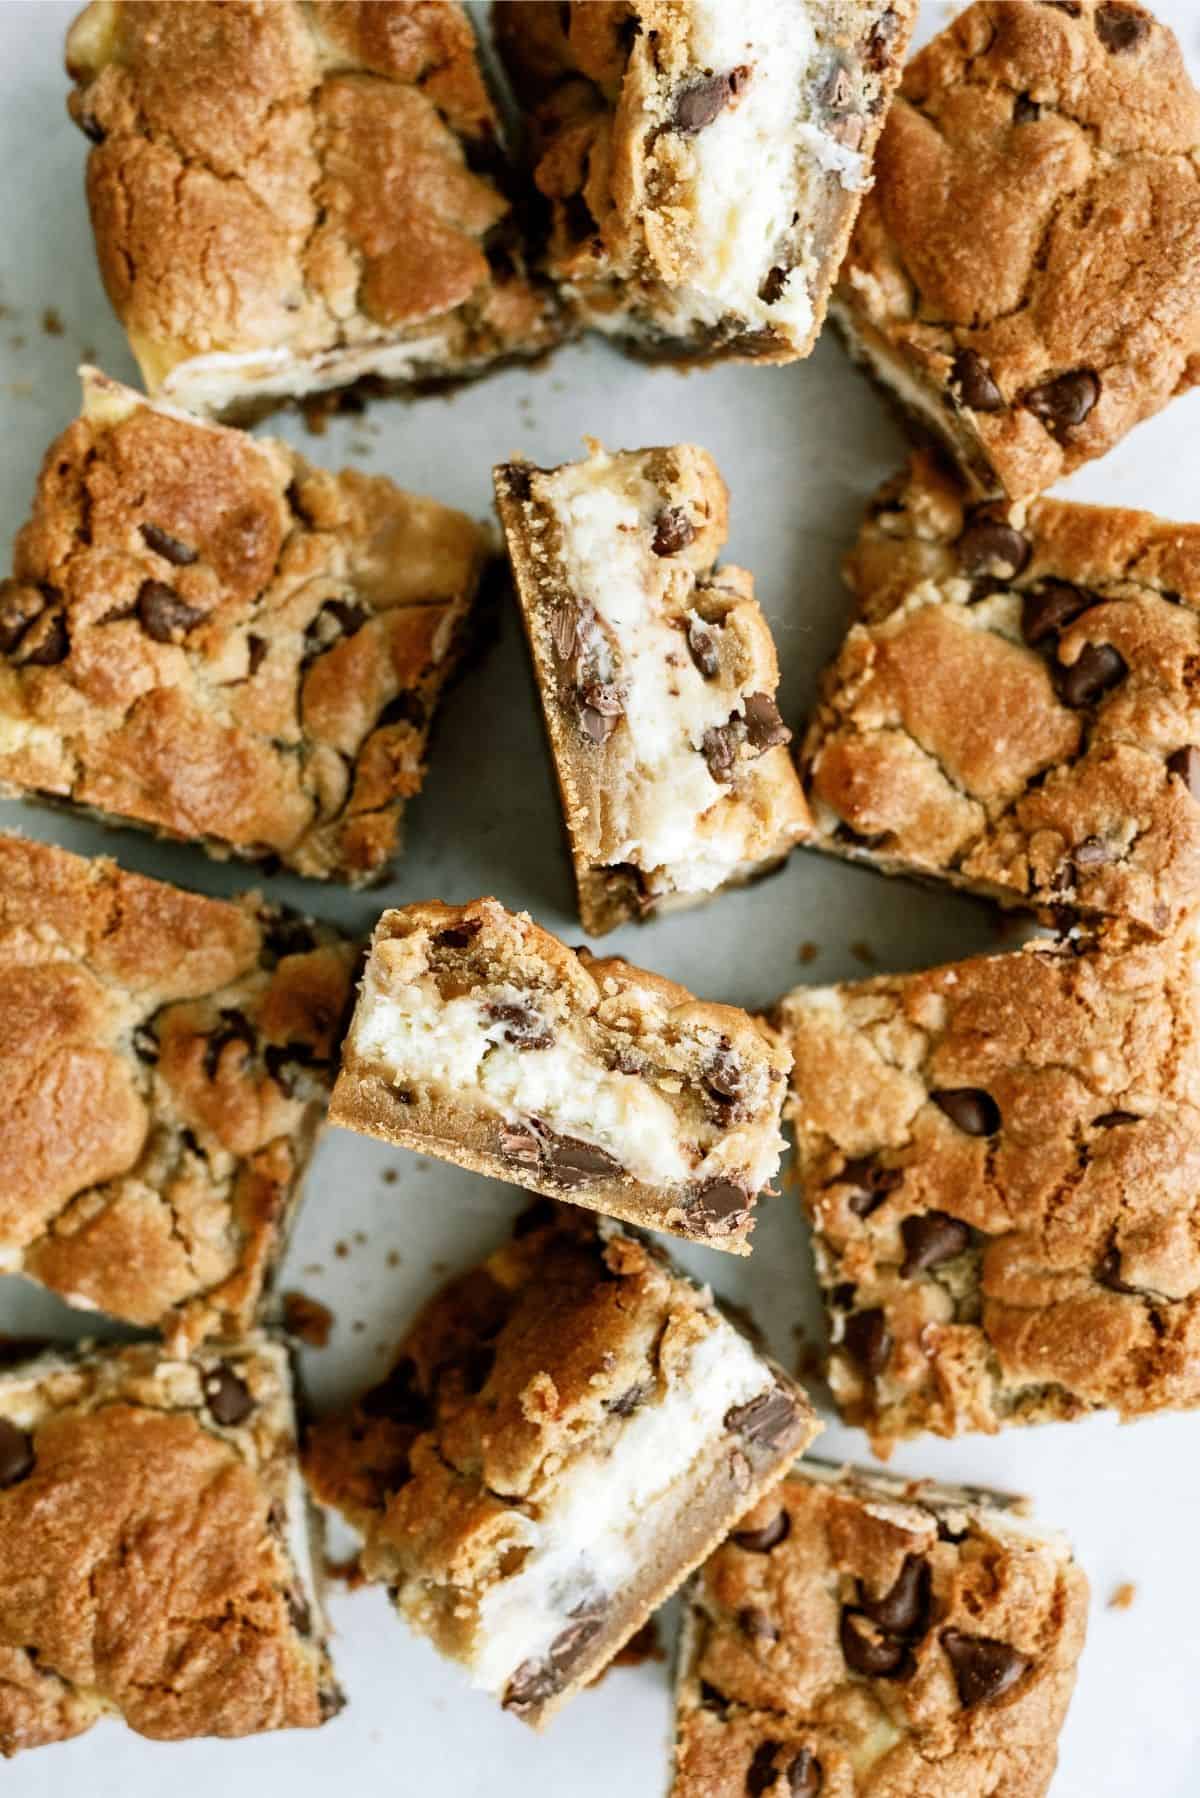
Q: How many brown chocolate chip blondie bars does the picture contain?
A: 12